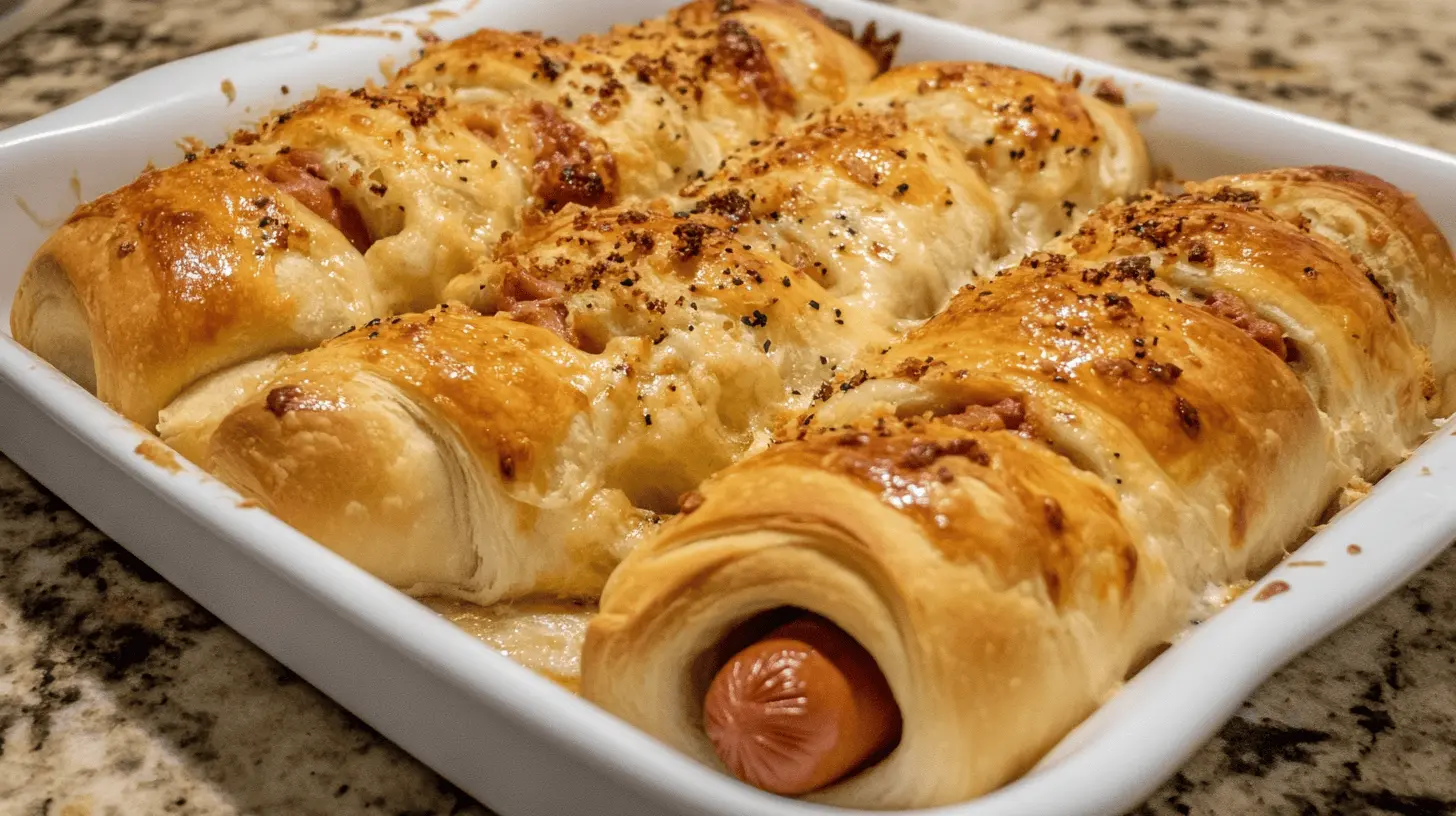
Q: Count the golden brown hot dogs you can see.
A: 3